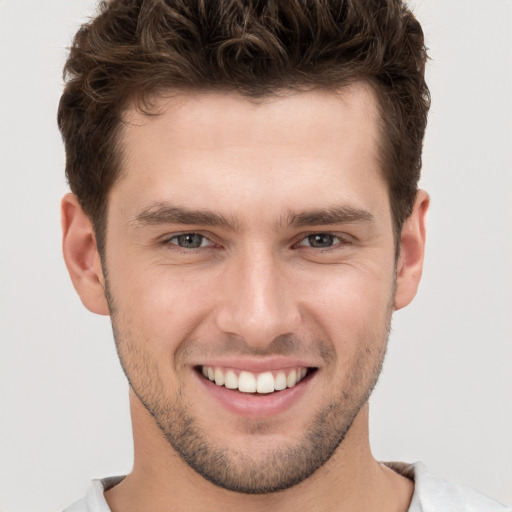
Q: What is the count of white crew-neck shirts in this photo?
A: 1